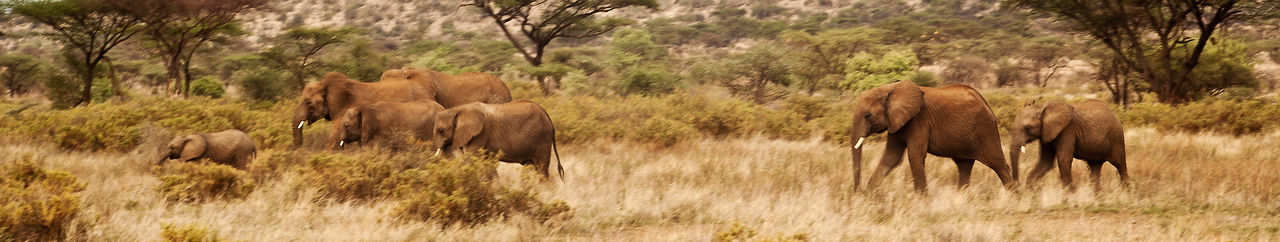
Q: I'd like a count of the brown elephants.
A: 7